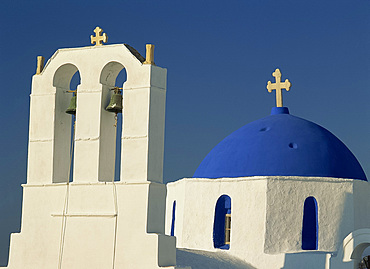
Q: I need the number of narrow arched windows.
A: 3